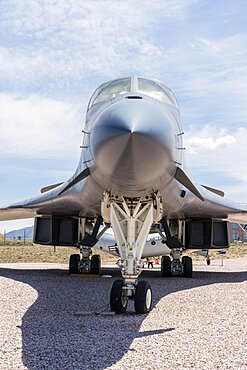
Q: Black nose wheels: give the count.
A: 2